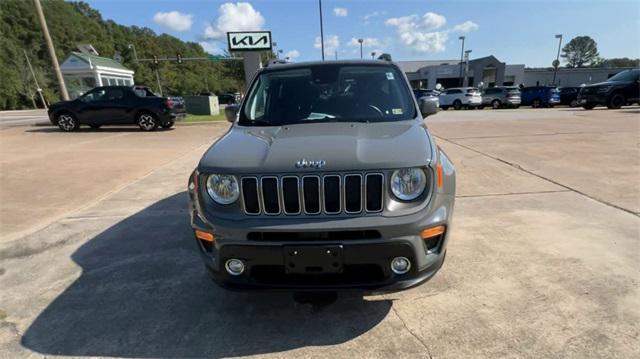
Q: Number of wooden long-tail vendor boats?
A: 0